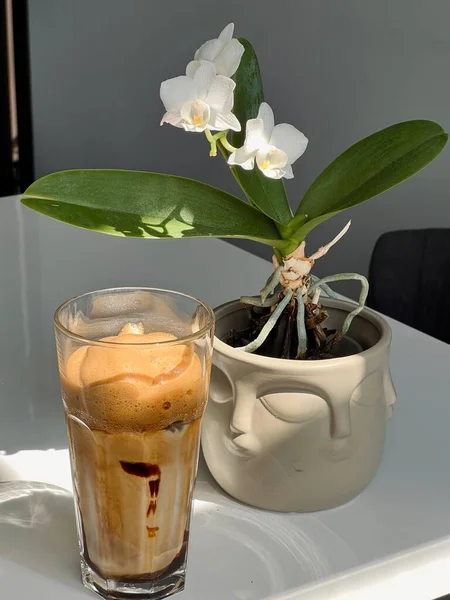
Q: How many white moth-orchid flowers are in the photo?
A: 3